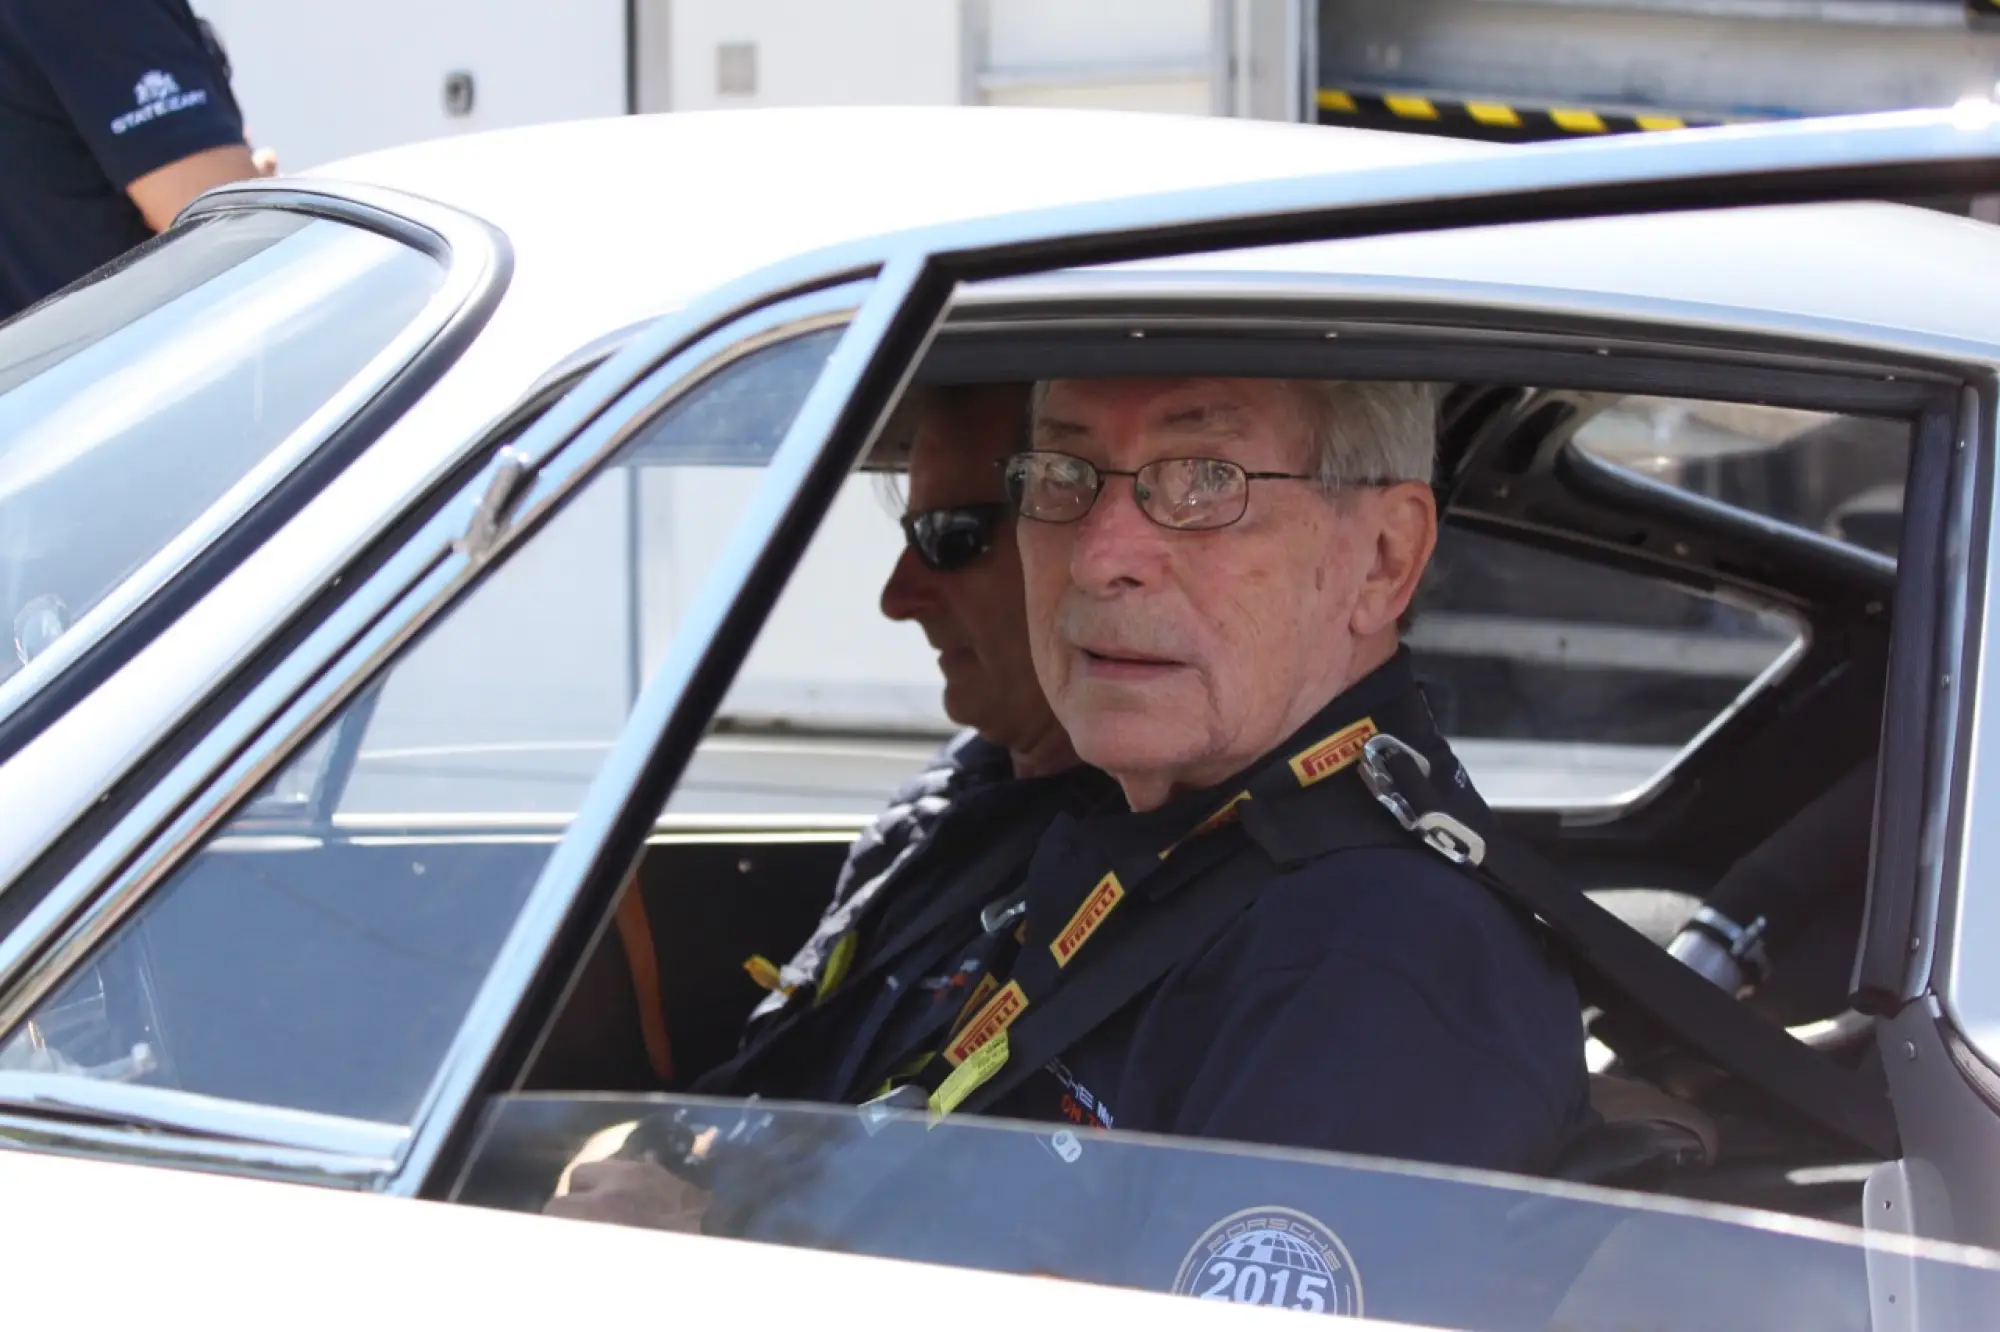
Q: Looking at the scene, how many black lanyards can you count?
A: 1